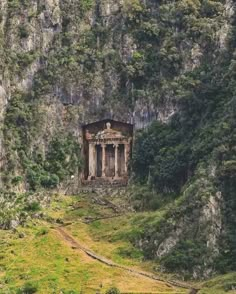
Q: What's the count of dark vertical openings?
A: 3